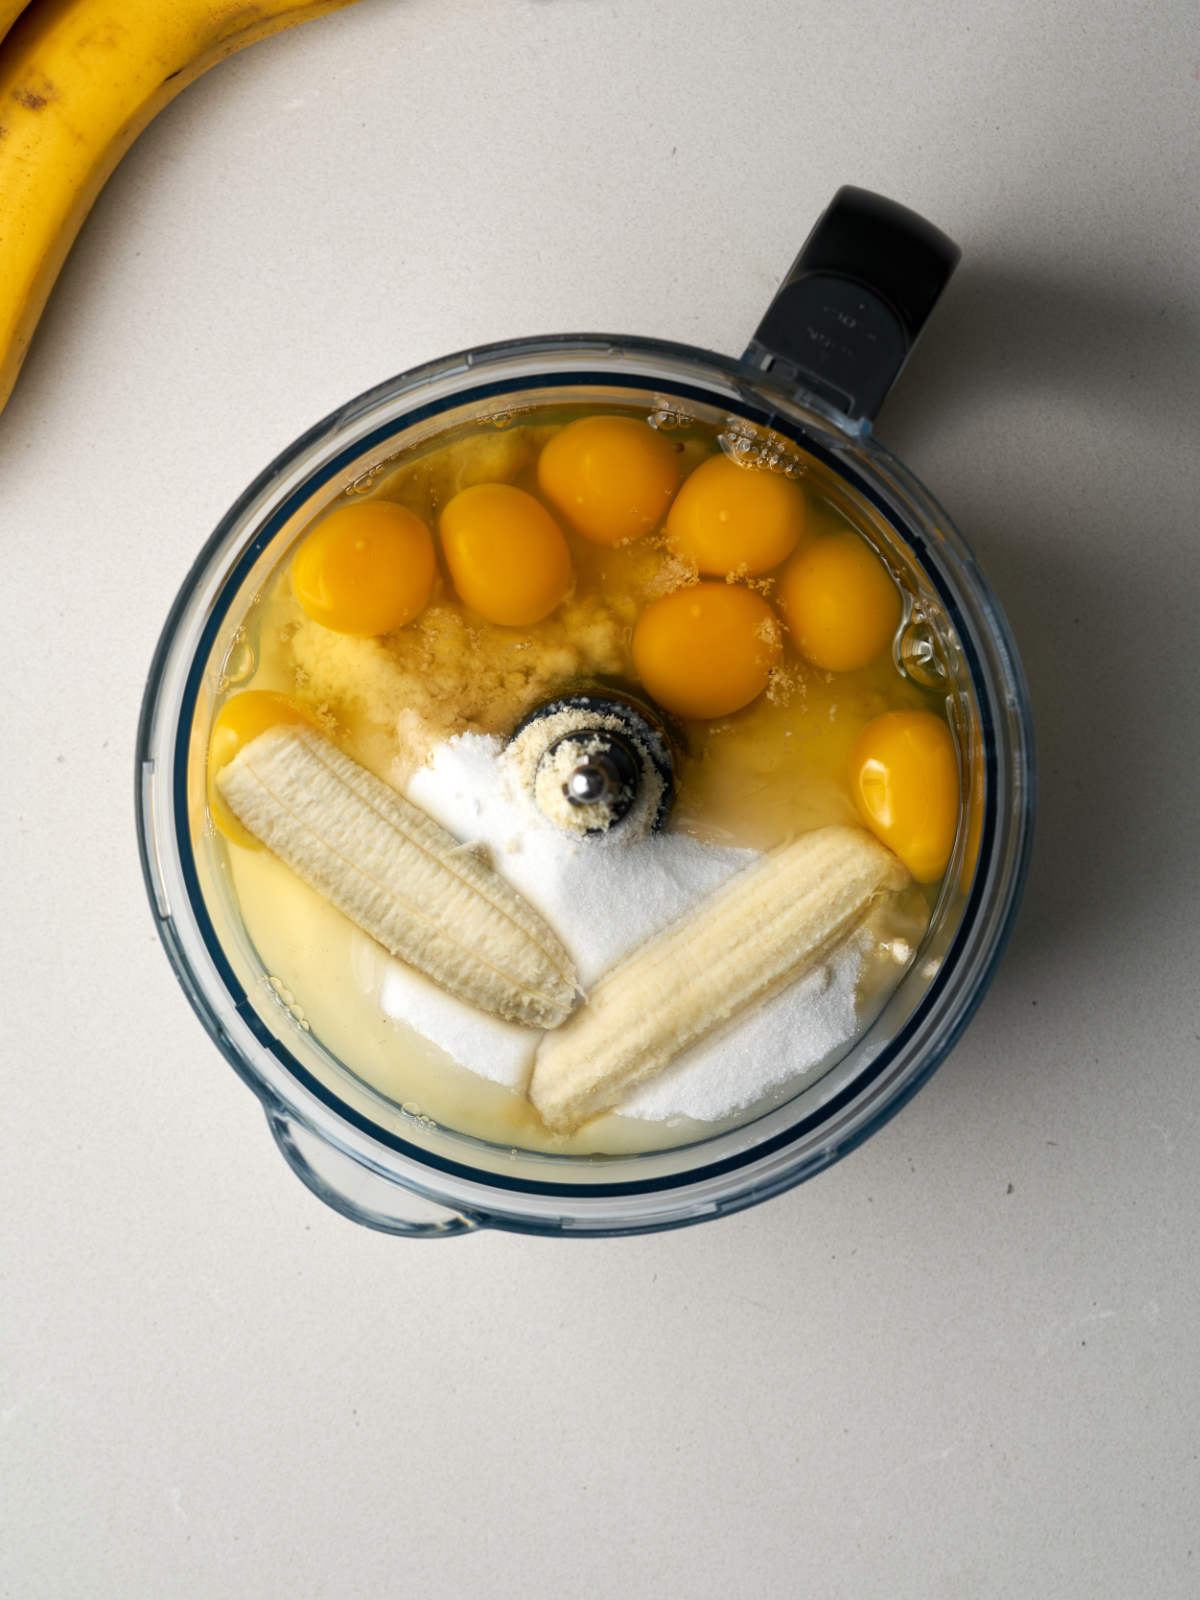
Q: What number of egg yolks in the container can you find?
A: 8